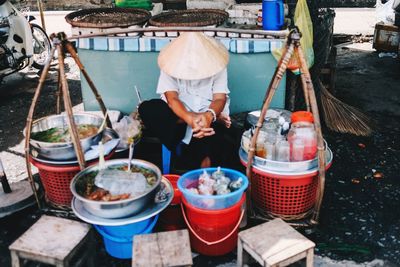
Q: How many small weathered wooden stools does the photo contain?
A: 3